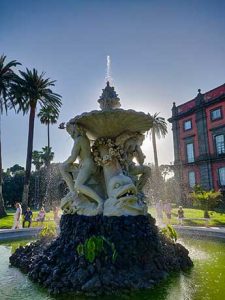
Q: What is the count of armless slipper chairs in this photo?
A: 0